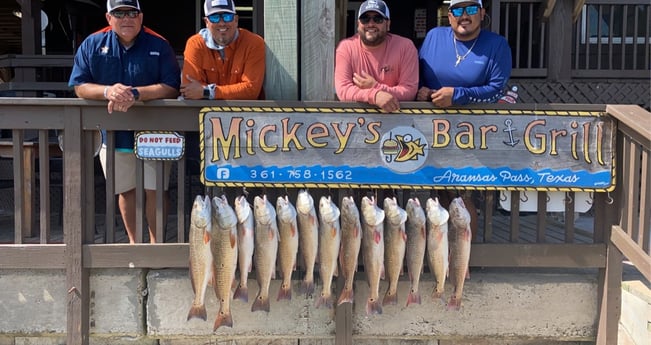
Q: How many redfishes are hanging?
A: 13